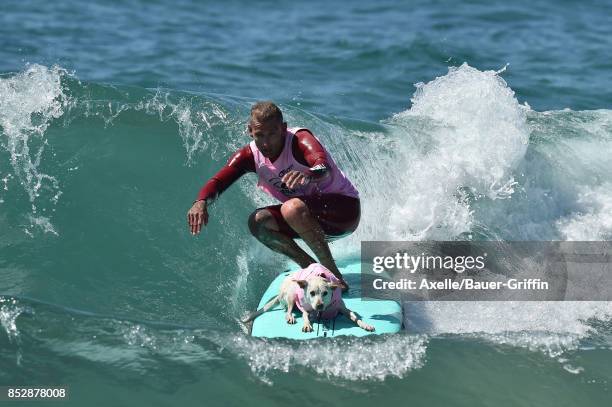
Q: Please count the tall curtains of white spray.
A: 2